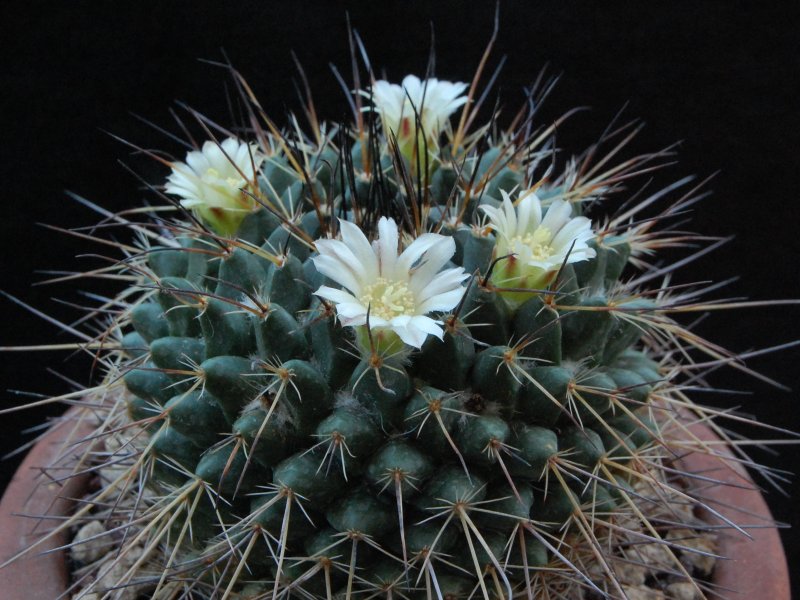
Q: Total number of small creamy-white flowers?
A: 4